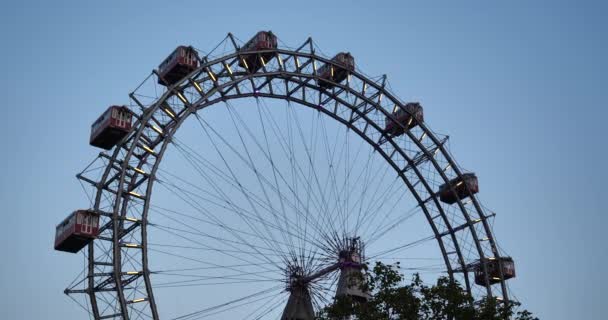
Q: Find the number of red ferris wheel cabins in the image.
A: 8